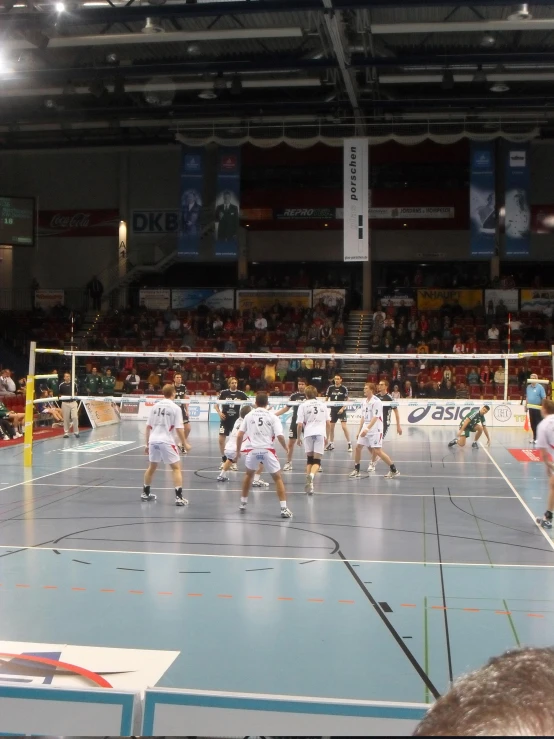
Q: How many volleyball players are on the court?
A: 12